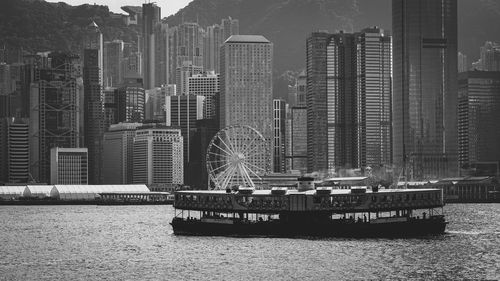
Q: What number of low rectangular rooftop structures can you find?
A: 4